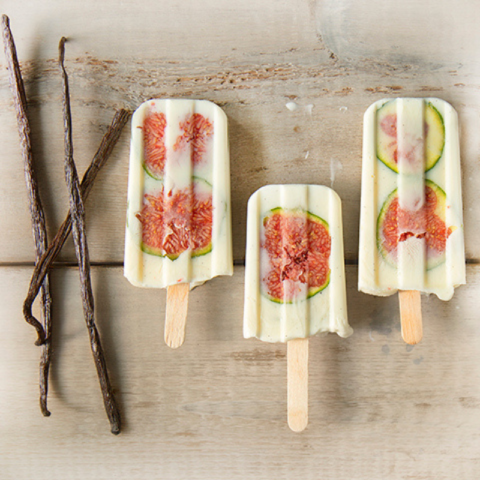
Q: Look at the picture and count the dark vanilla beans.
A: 3